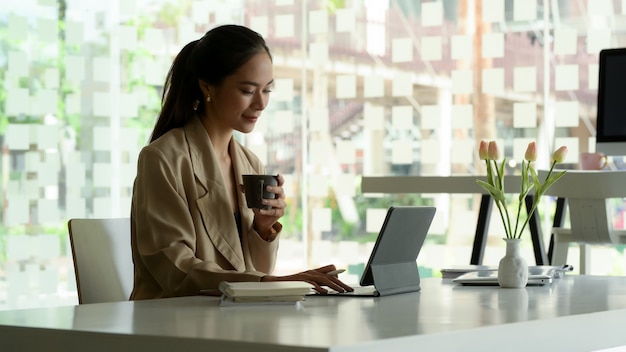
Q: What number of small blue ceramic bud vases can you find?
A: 0